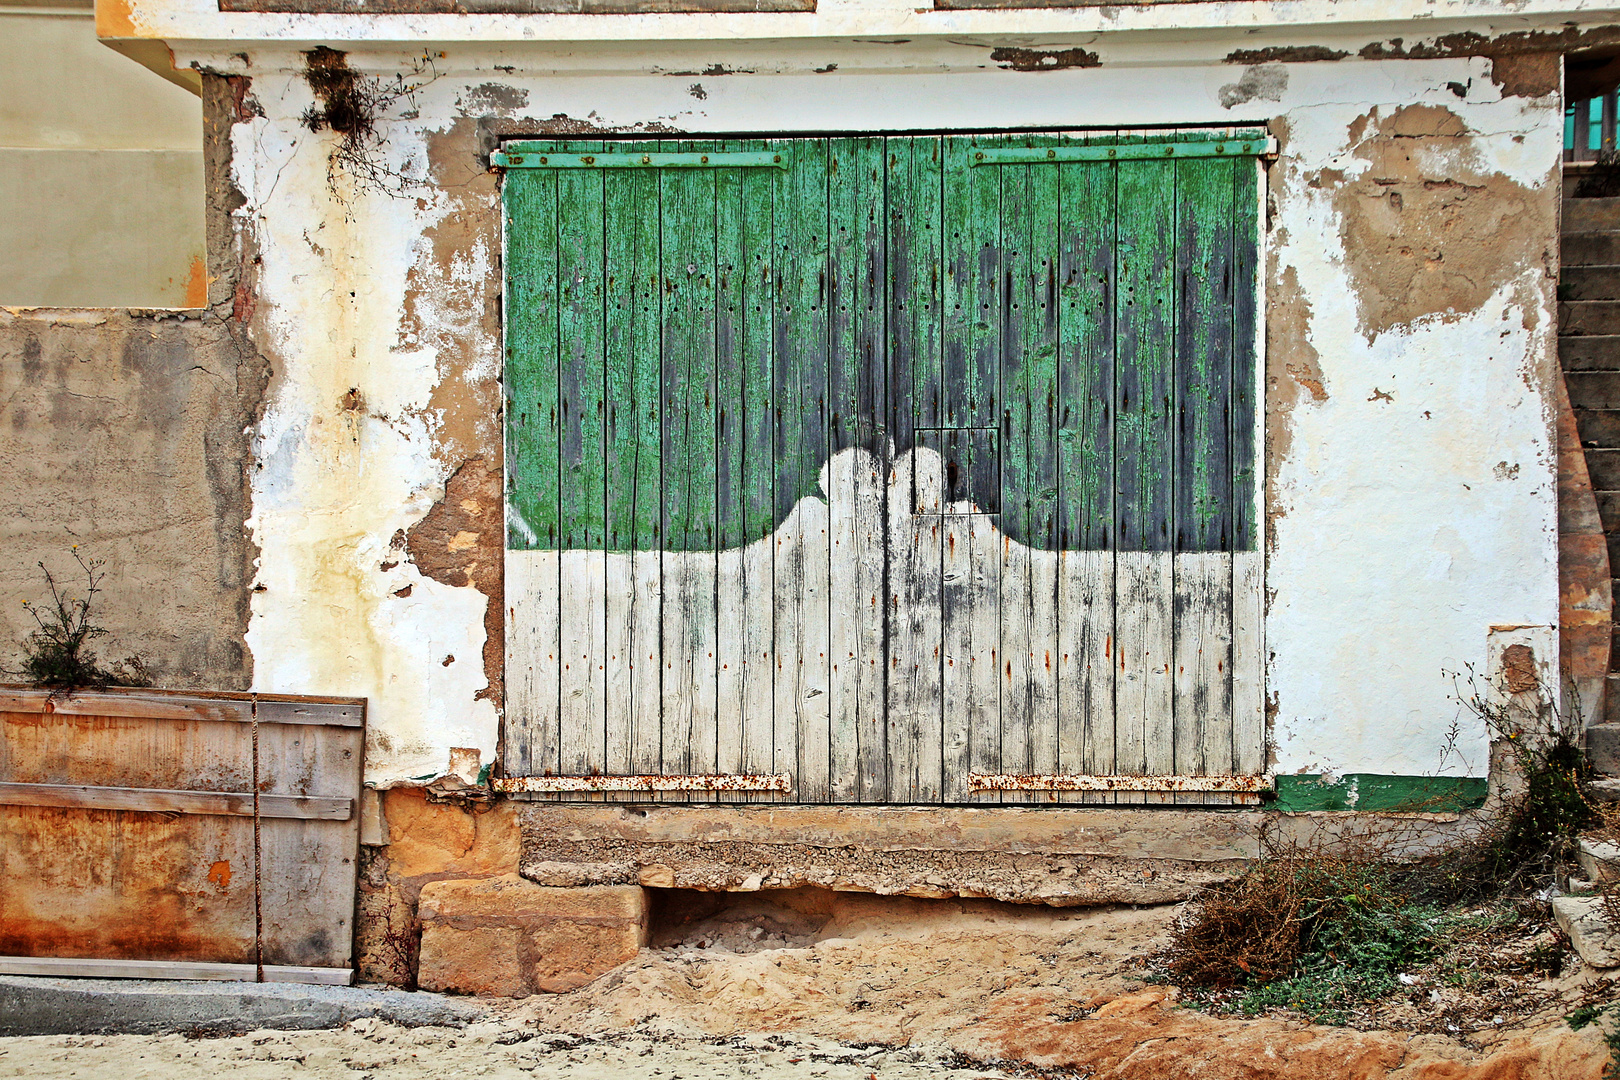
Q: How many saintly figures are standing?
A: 0